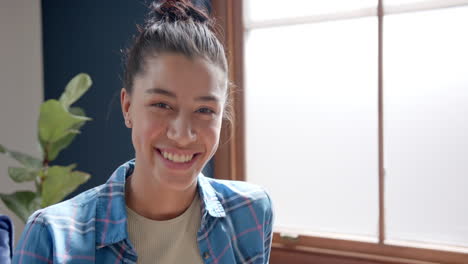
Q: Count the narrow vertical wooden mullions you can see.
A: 1